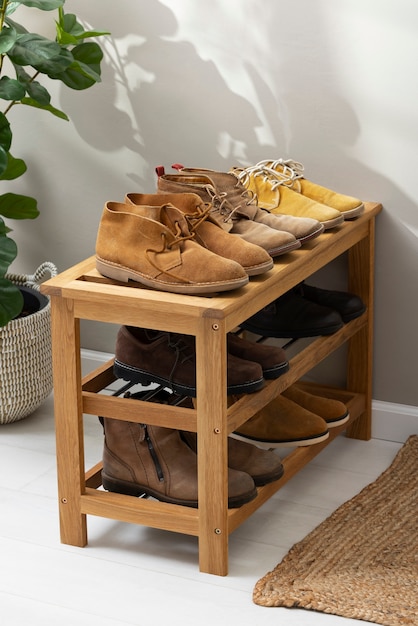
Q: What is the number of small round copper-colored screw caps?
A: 4